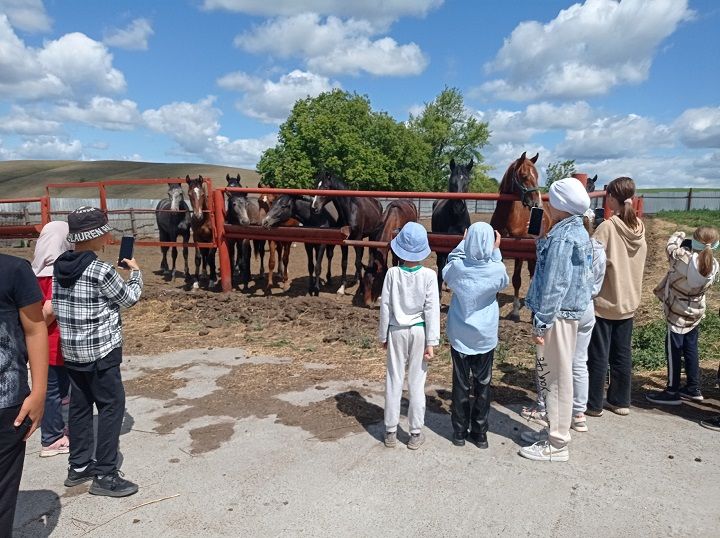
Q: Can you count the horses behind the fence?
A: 11